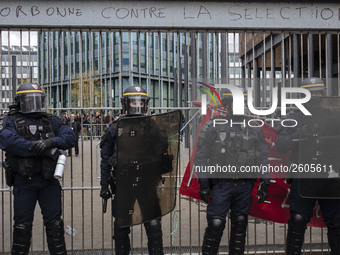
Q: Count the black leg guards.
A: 8